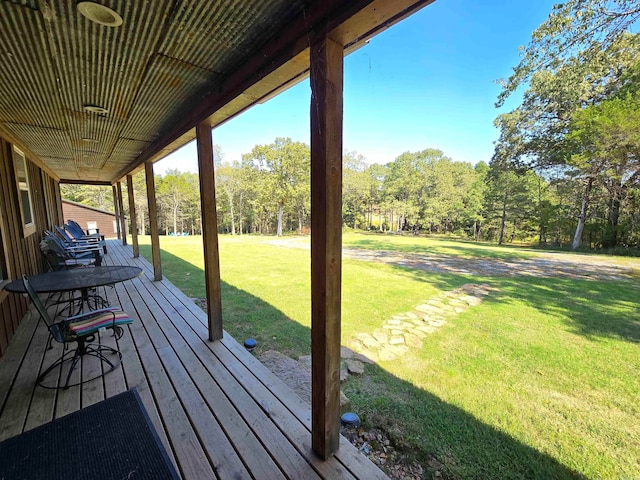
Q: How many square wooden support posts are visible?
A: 6